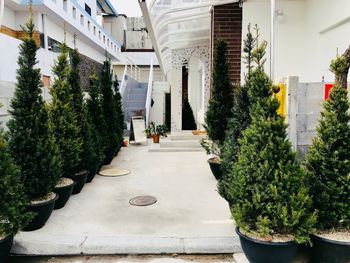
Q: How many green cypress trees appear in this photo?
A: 11